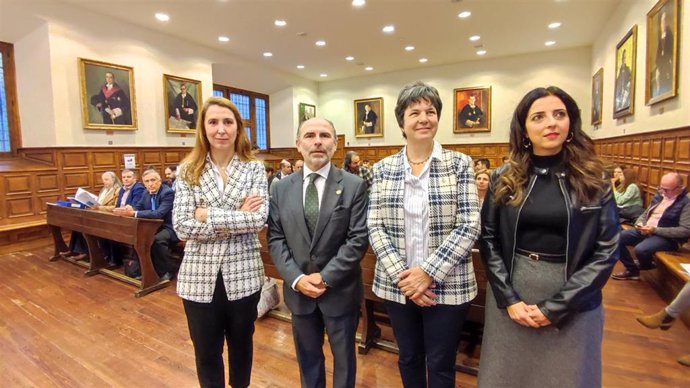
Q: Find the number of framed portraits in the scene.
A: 8